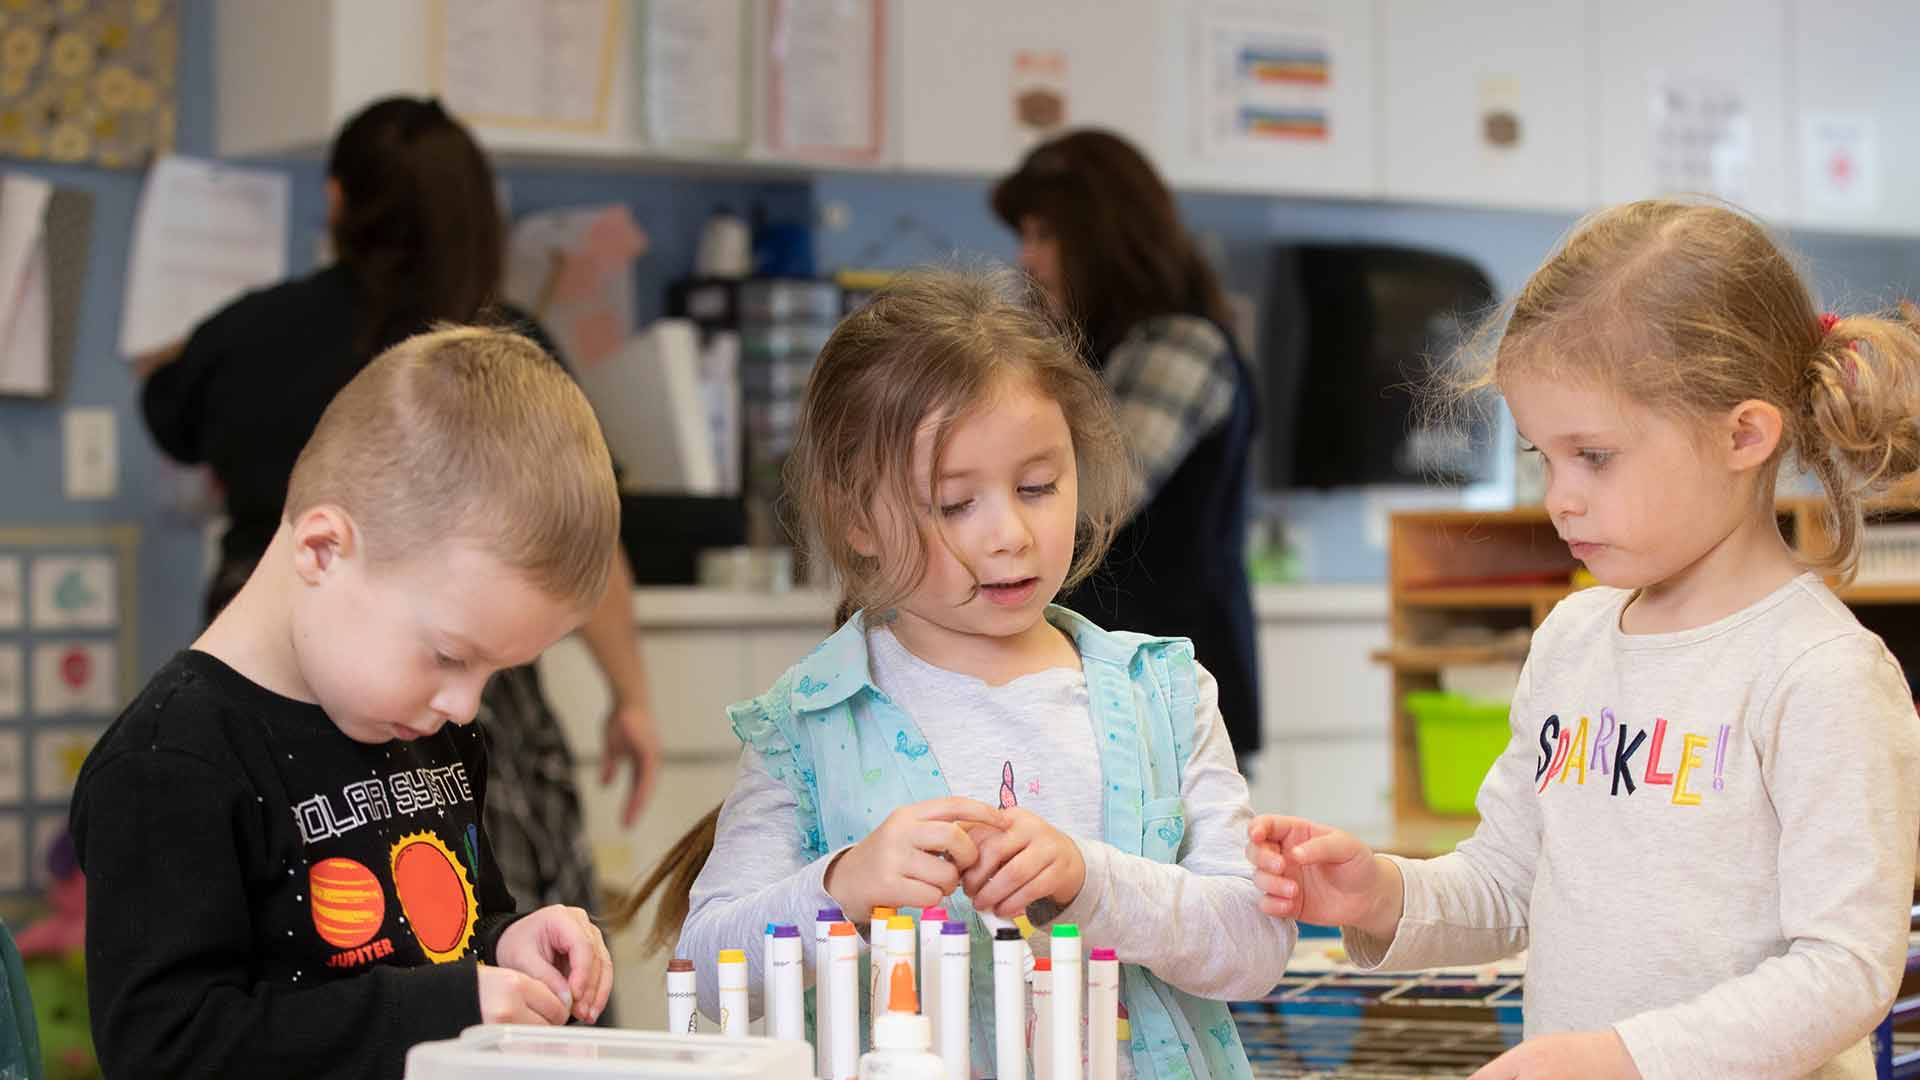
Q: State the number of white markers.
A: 14